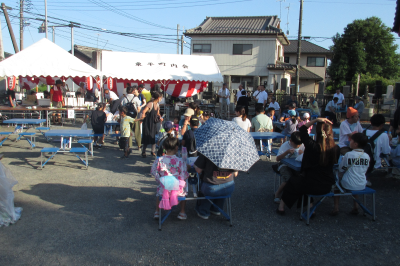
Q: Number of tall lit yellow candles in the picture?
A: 0